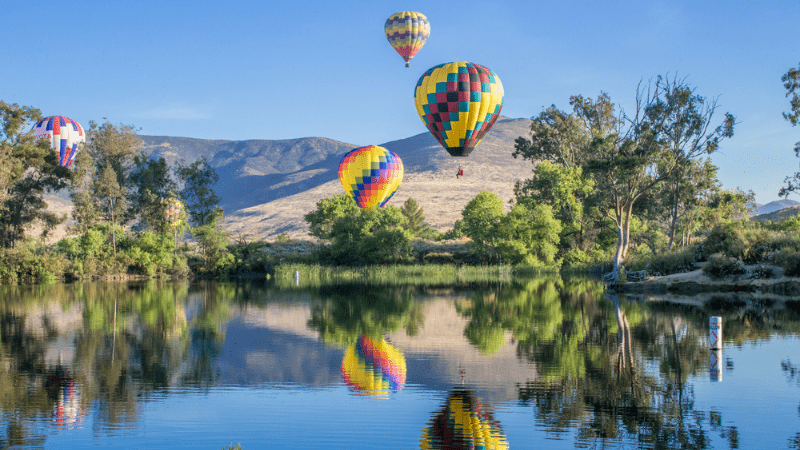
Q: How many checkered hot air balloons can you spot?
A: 3